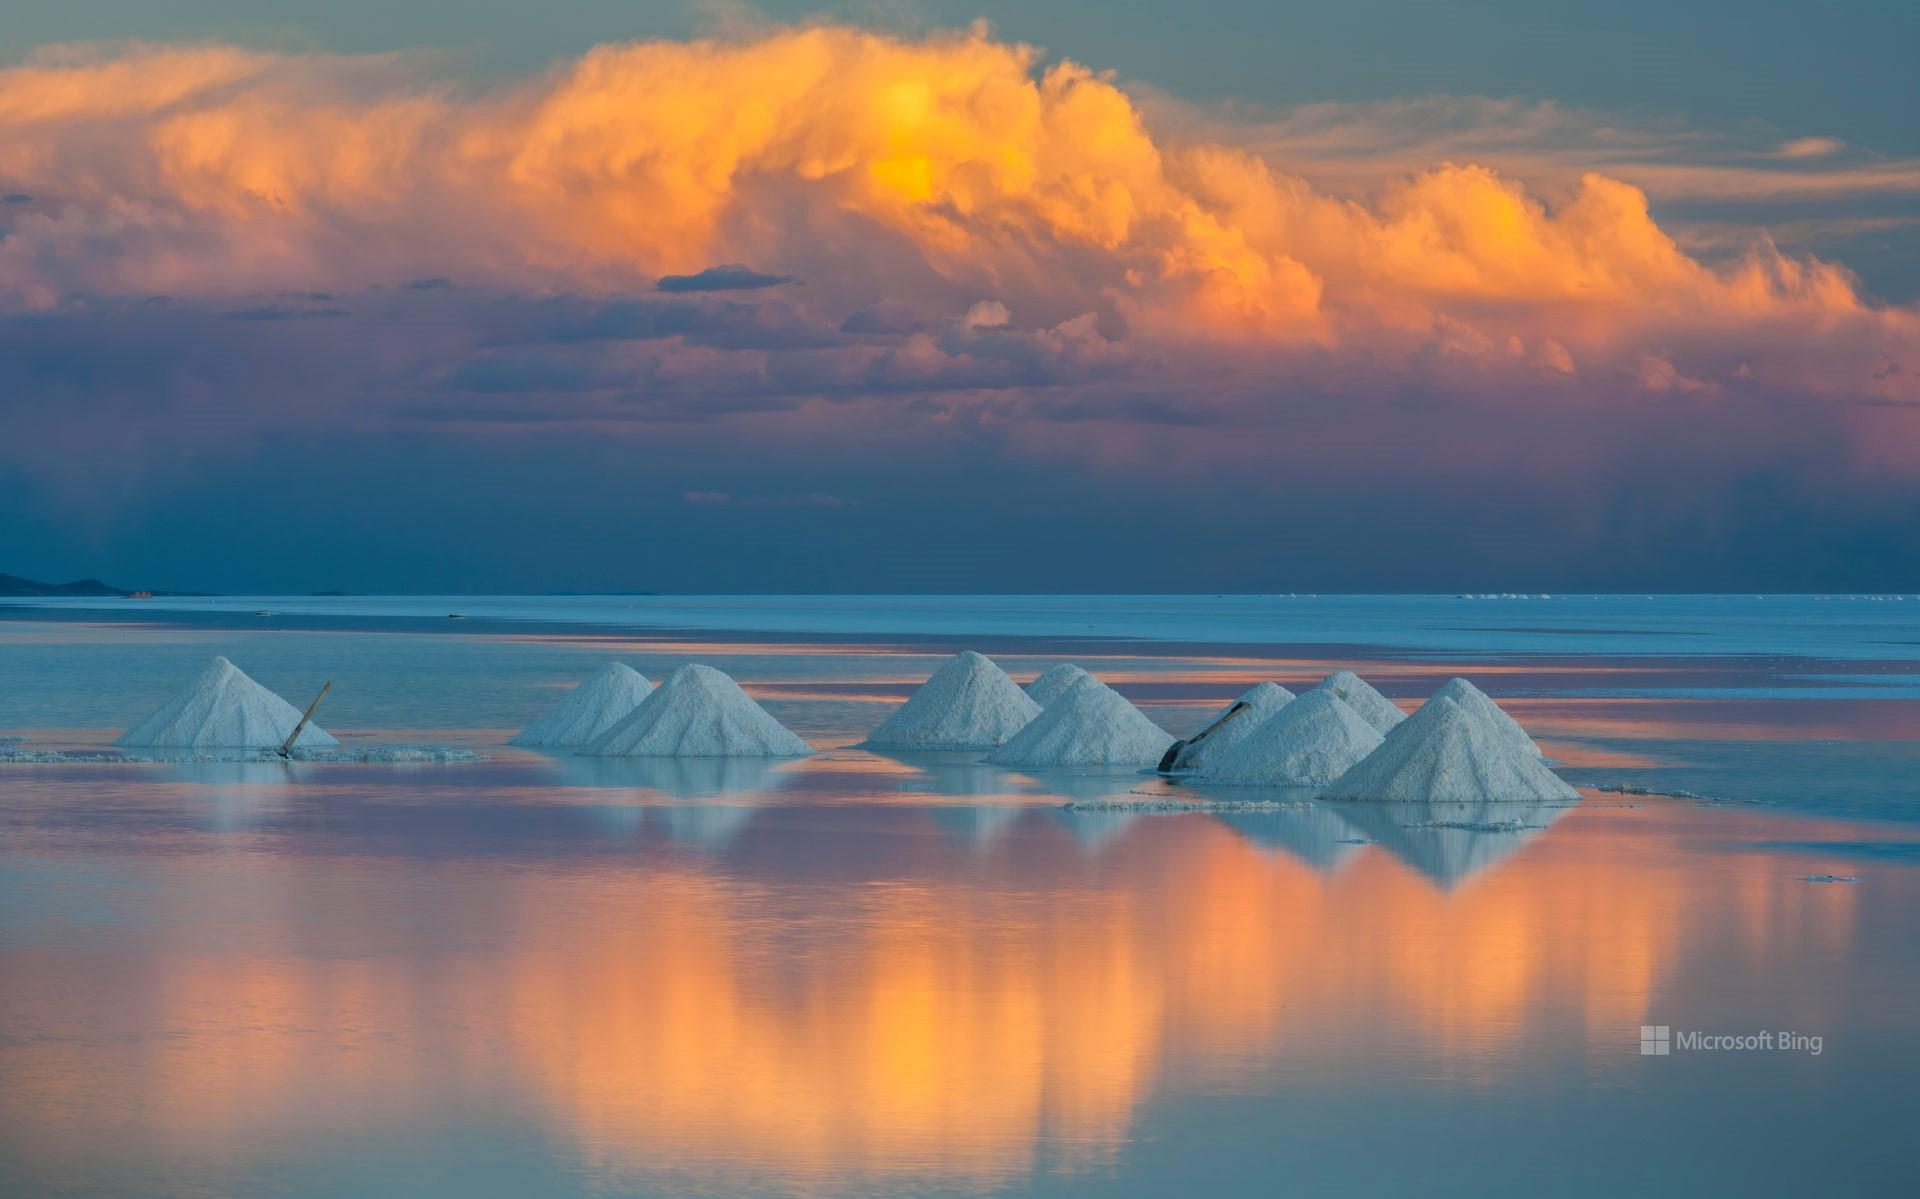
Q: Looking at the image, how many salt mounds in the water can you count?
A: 11